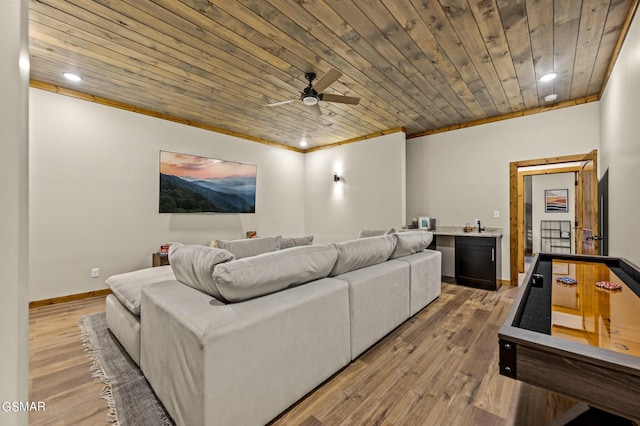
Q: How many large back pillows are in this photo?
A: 4